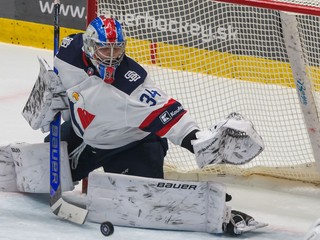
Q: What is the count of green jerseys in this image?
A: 0